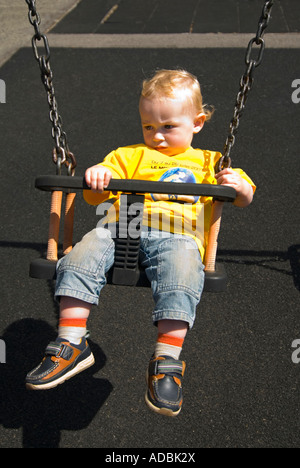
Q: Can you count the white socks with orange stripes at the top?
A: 2